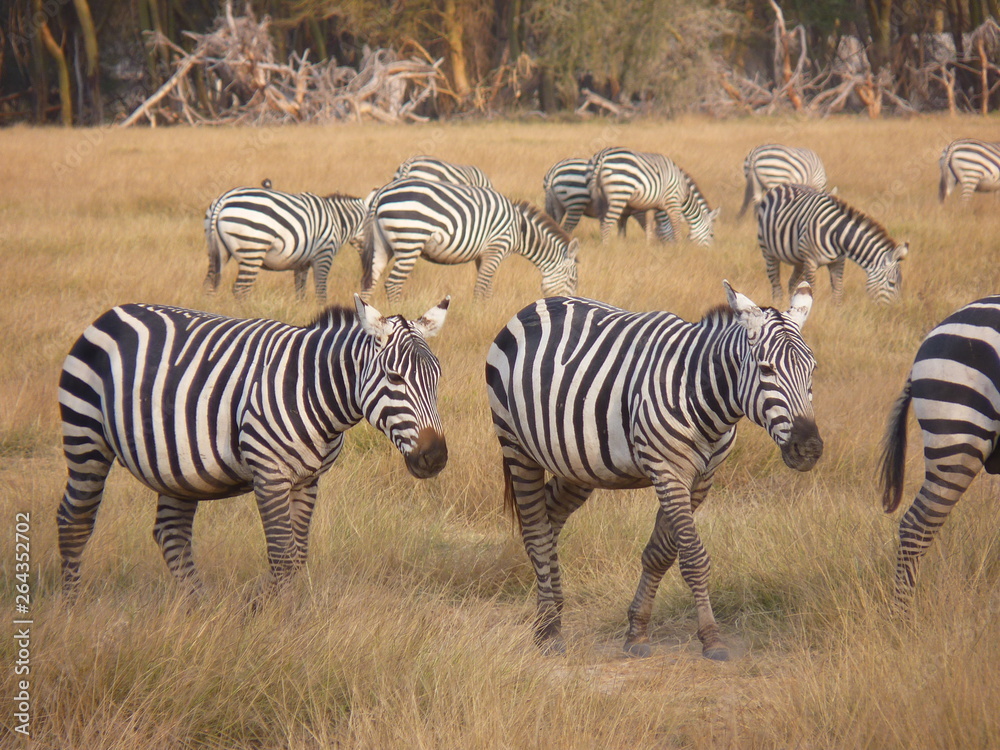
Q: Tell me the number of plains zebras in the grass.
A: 11